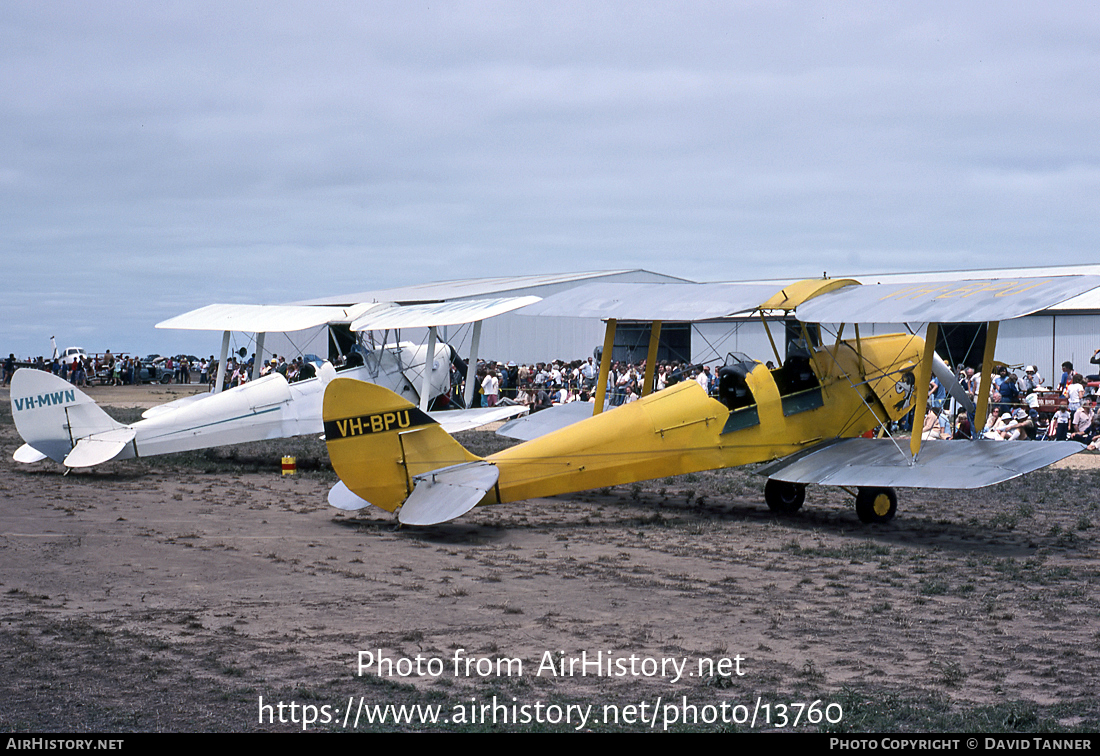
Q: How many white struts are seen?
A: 4